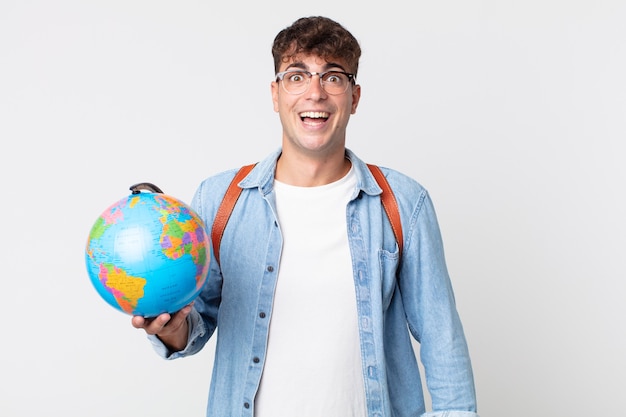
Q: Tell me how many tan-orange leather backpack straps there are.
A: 2